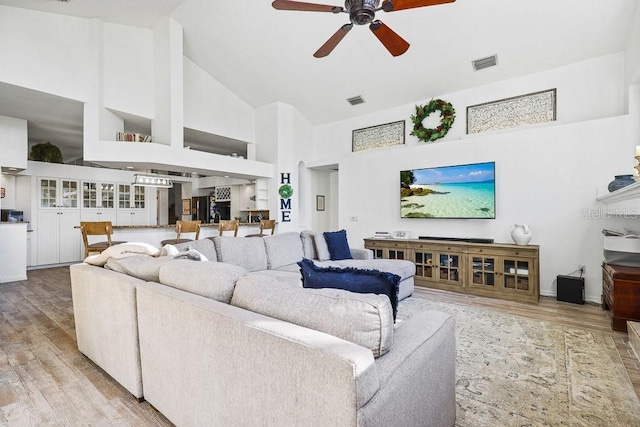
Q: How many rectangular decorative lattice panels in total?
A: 2